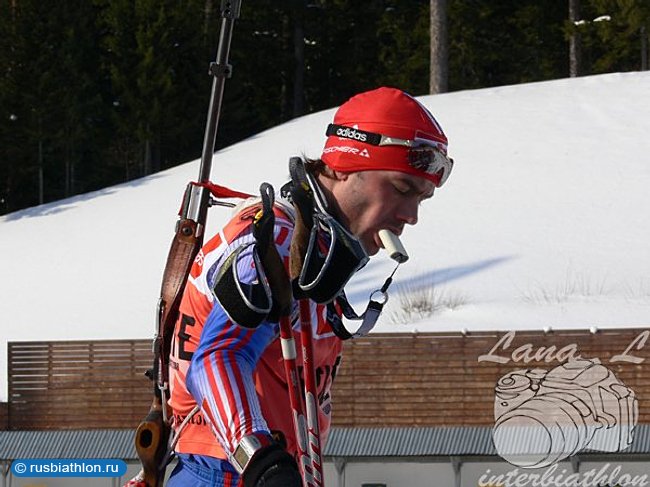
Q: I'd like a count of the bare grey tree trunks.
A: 2